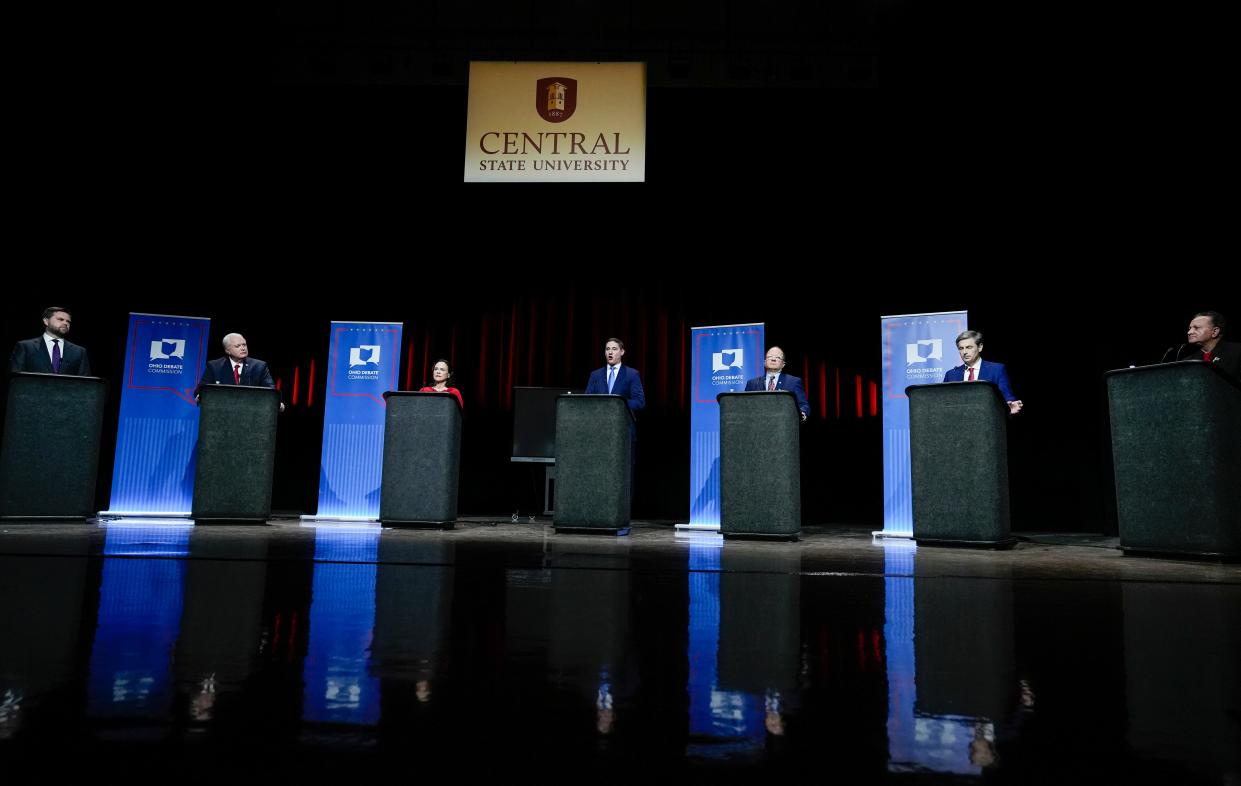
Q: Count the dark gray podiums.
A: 7